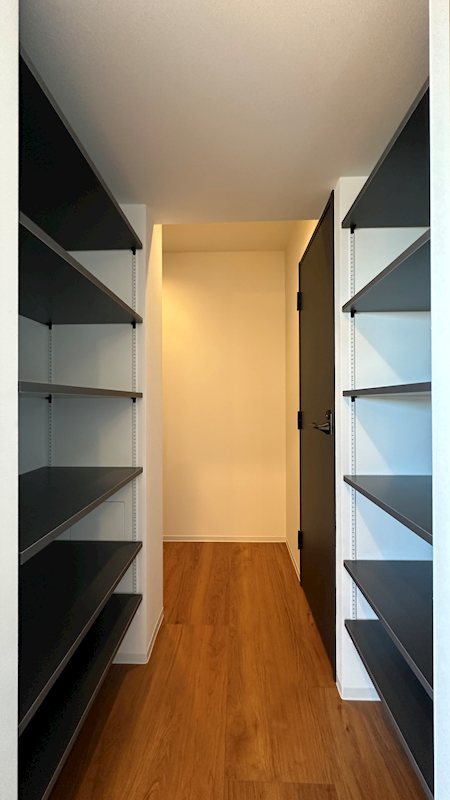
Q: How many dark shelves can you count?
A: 12